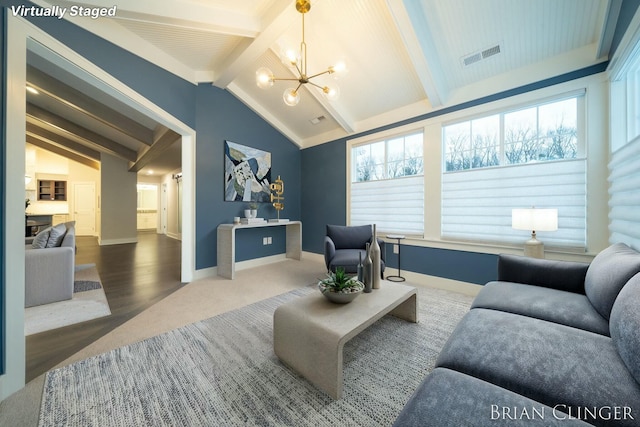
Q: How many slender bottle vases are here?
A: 3